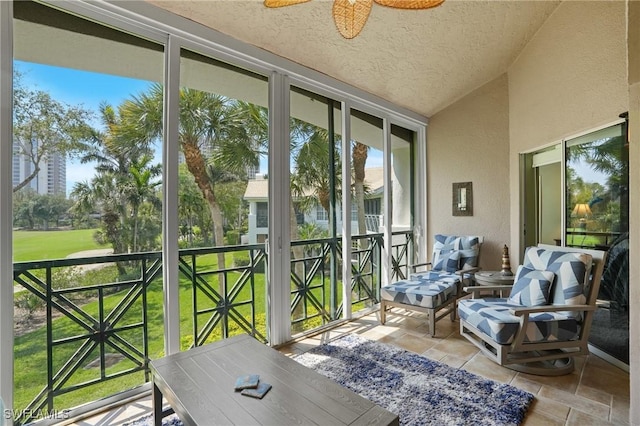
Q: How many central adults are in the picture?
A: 0